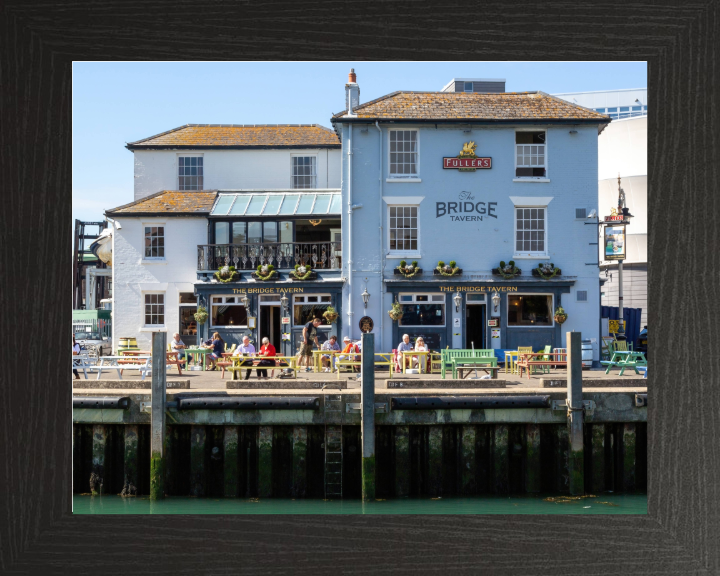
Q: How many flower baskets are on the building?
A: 11